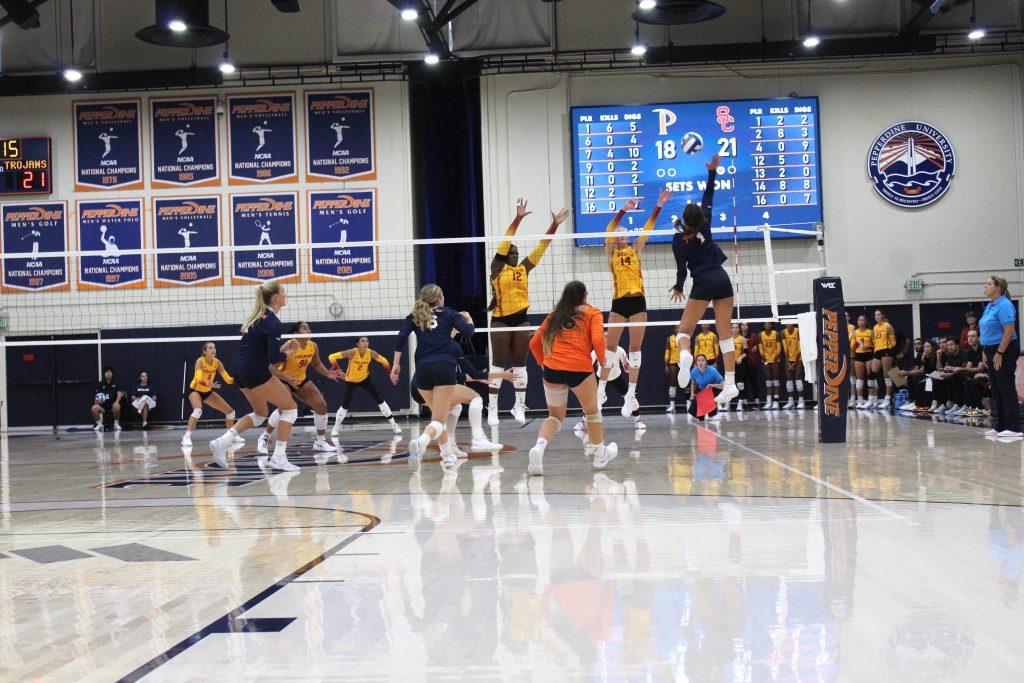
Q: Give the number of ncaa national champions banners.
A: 9